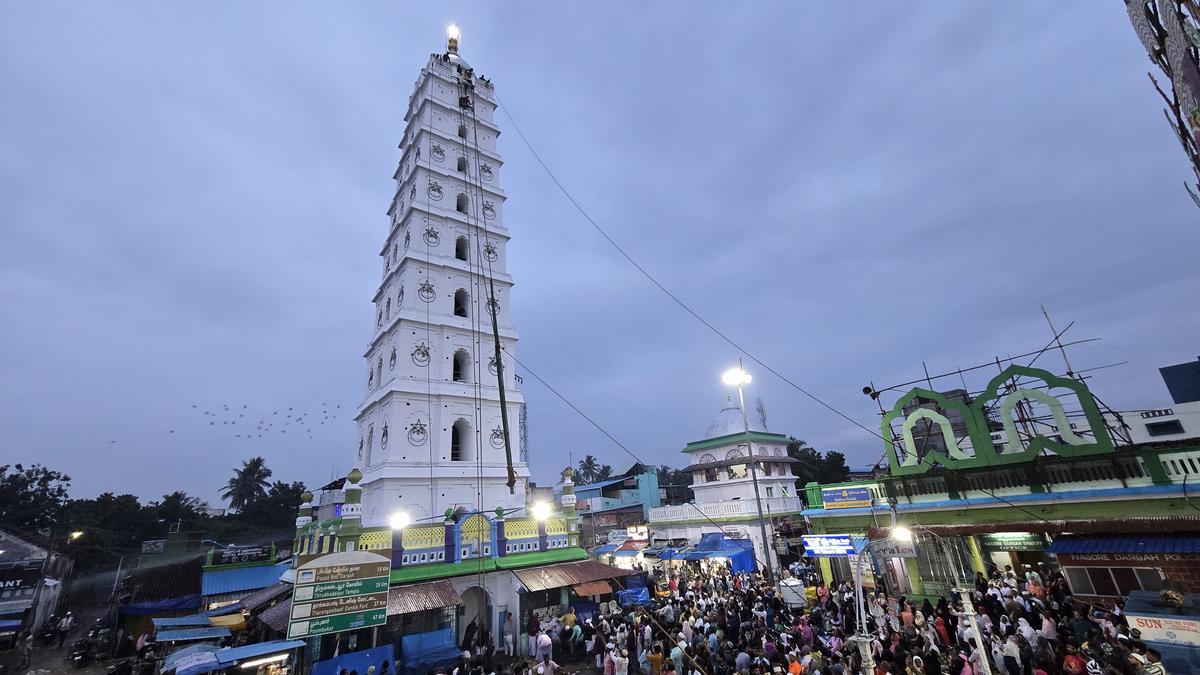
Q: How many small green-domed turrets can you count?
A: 3